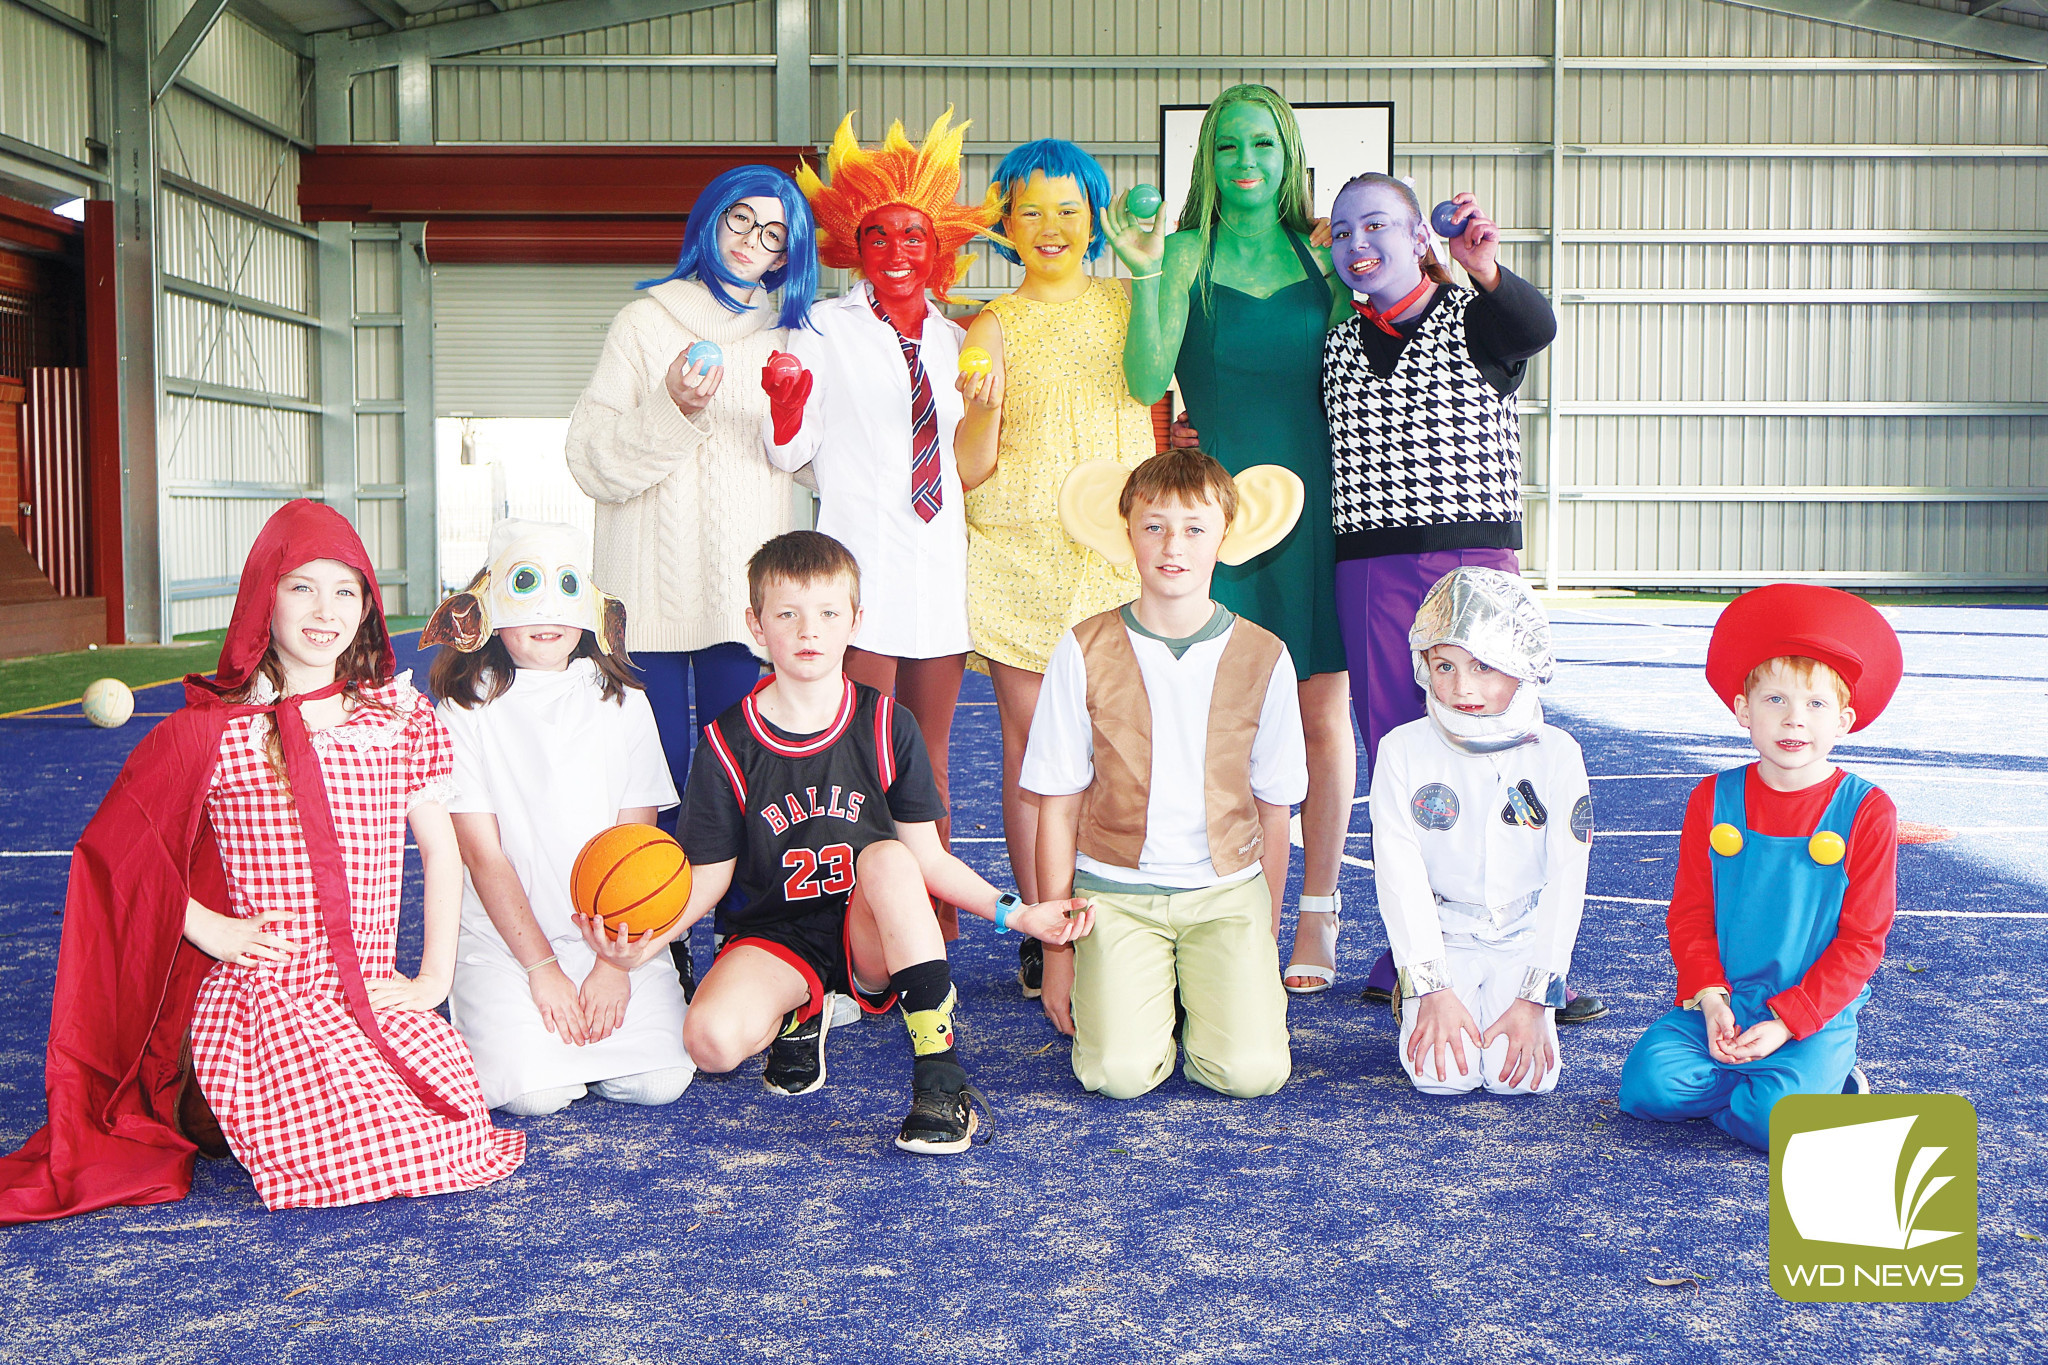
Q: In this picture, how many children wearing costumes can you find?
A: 11